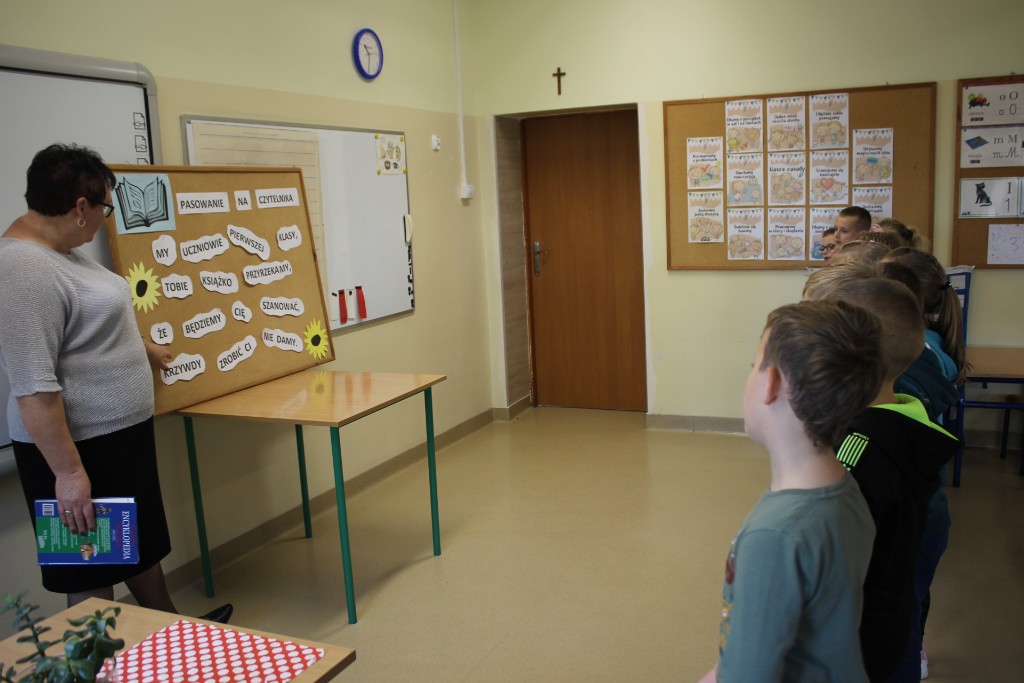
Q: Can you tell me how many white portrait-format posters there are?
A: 13